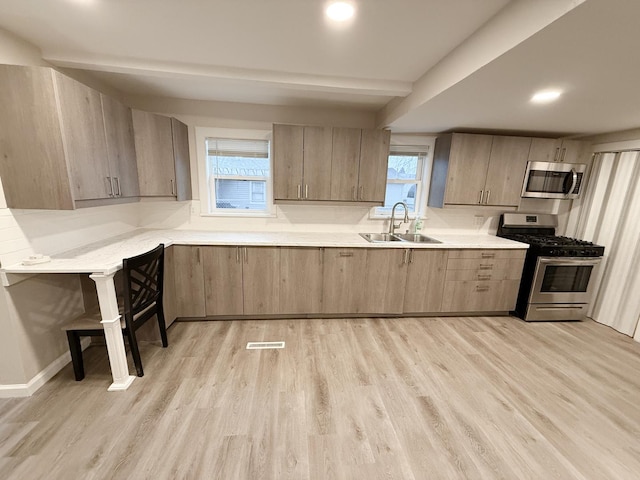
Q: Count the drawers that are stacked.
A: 4